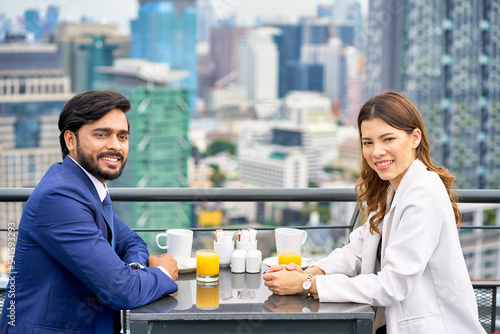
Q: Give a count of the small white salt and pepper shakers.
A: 2